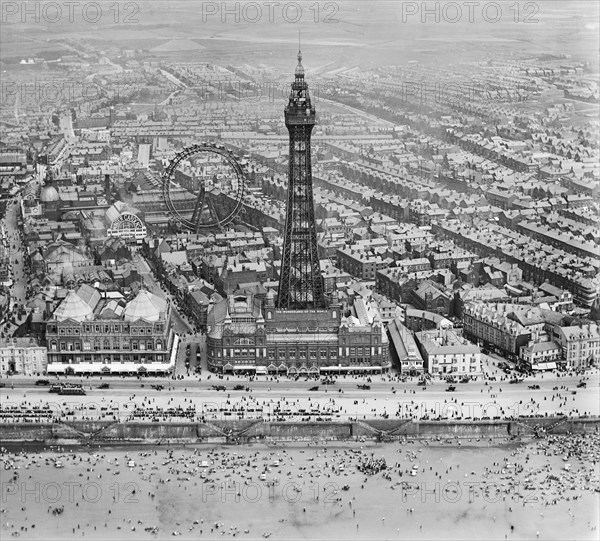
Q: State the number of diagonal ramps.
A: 8